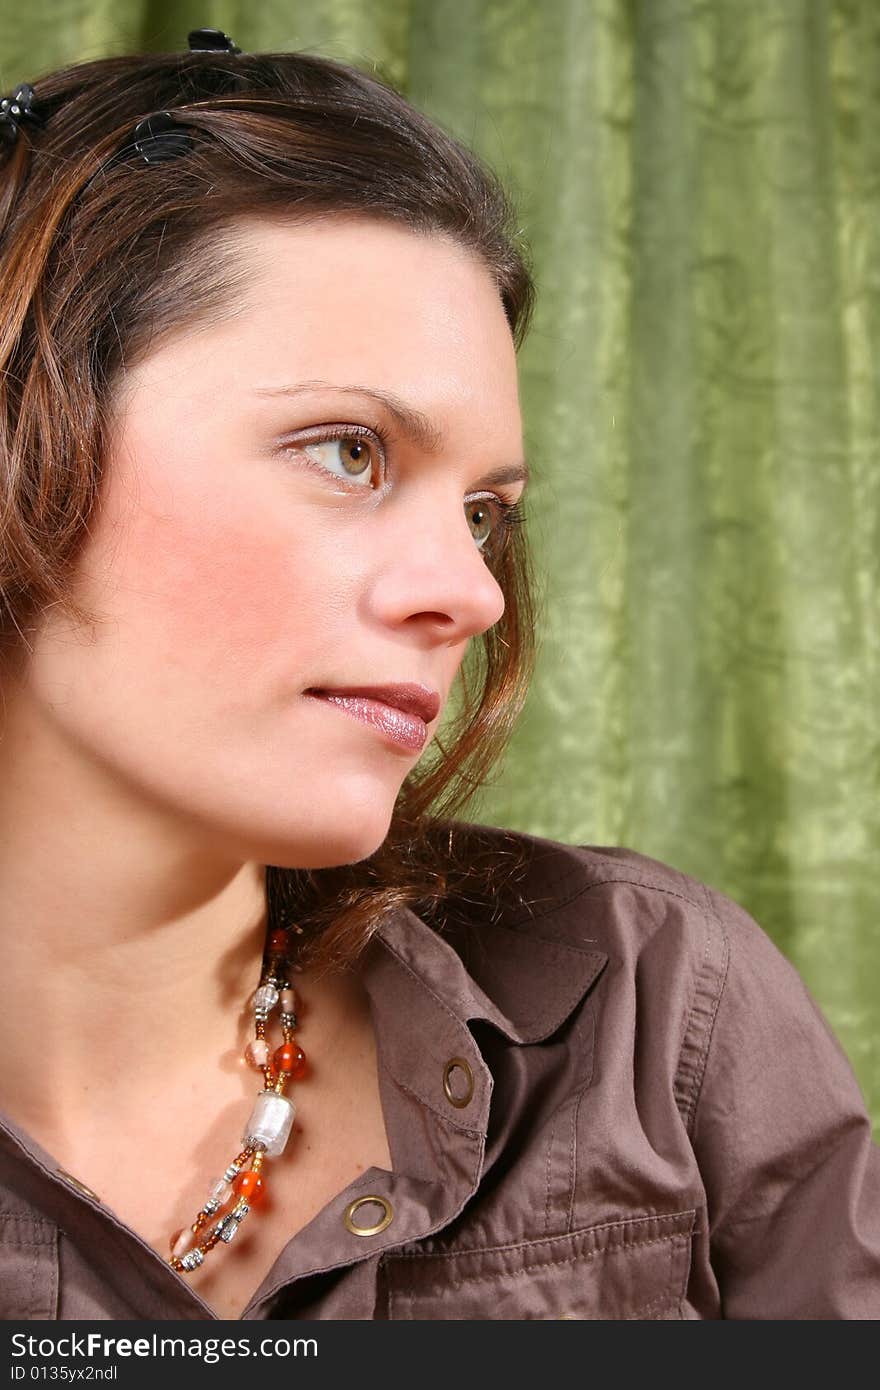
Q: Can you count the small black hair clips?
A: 3